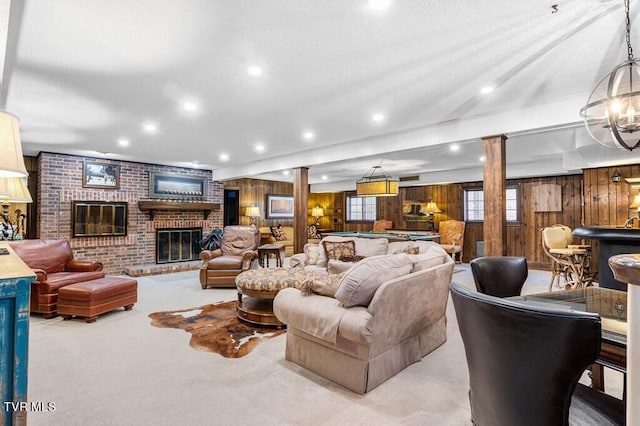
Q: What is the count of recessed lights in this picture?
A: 14